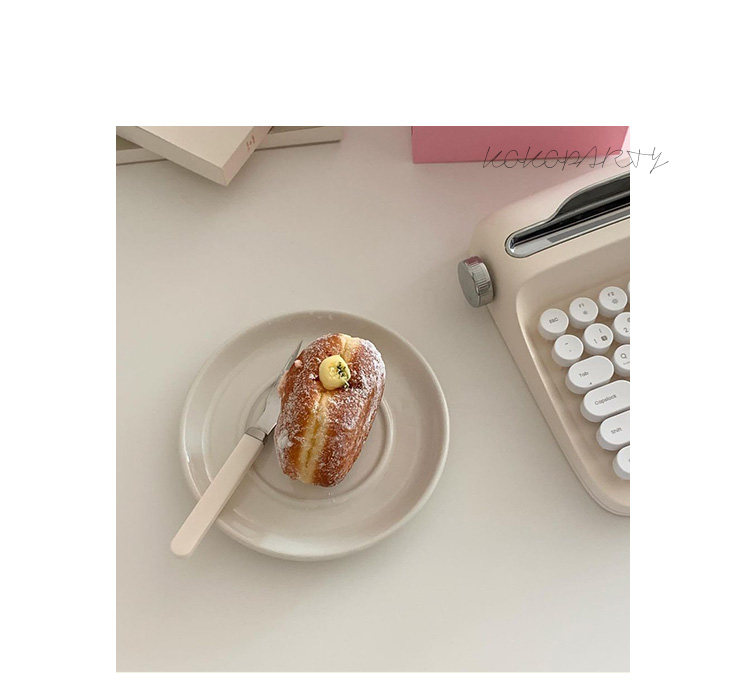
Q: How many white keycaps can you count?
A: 11